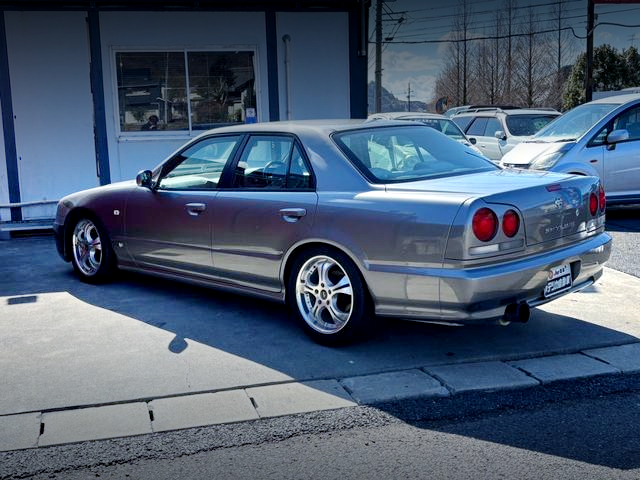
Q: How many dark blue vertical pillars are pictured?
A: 4